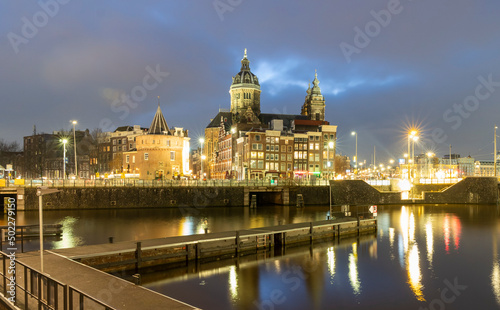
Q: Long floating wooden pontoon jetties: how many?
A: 1